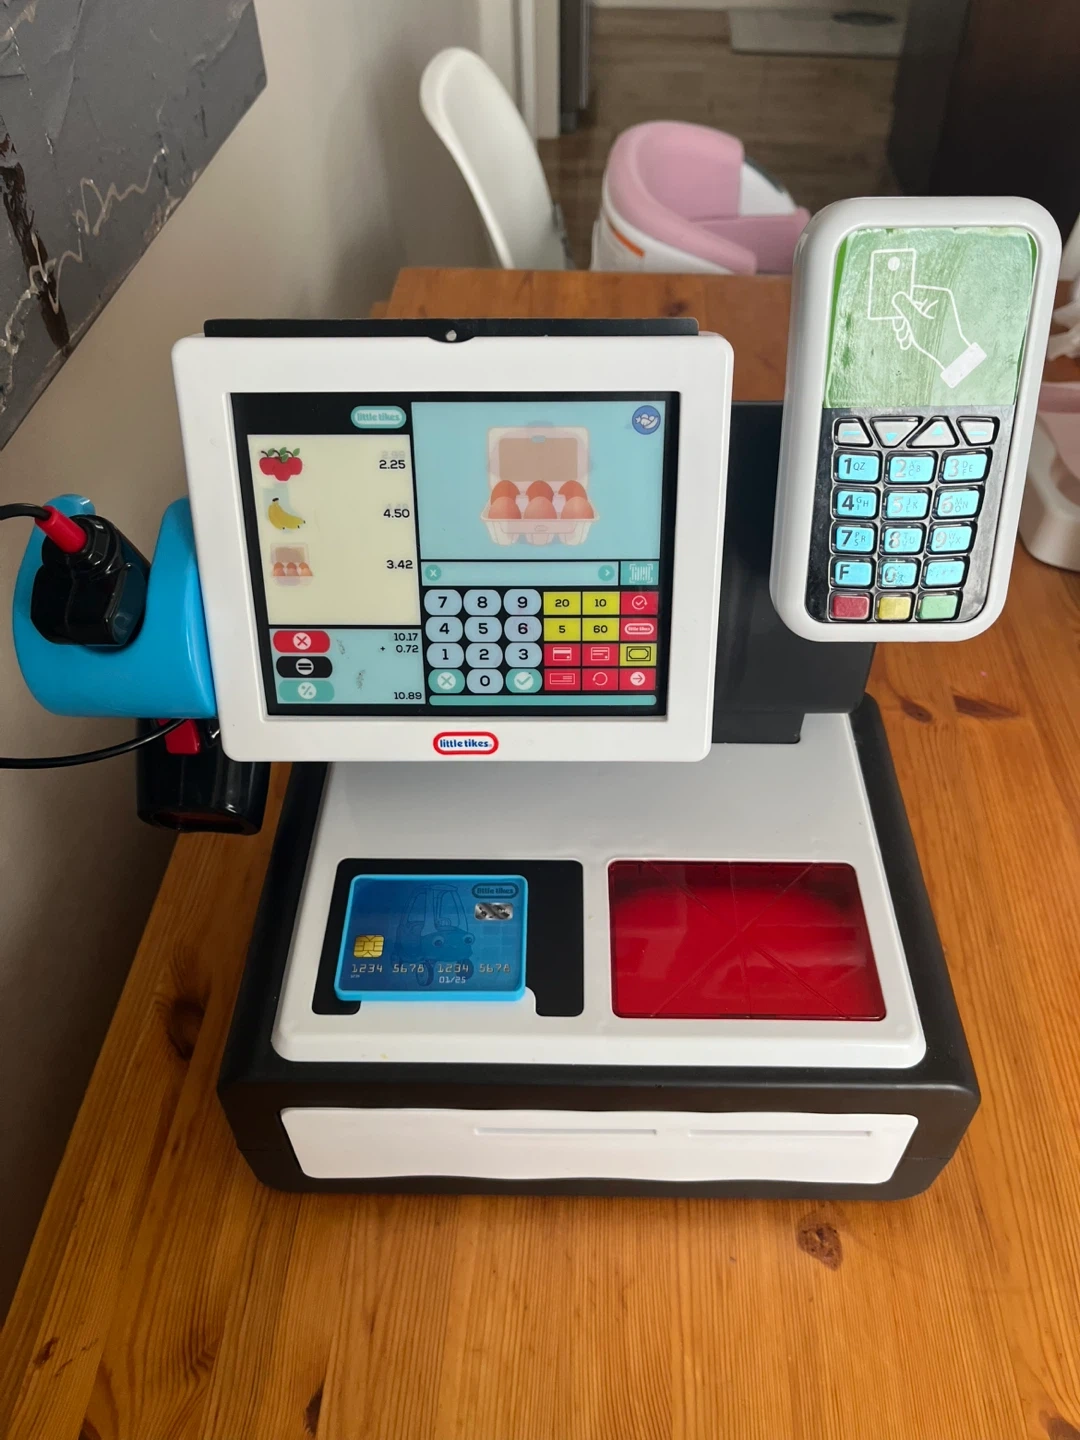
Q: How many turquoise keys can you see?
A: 12